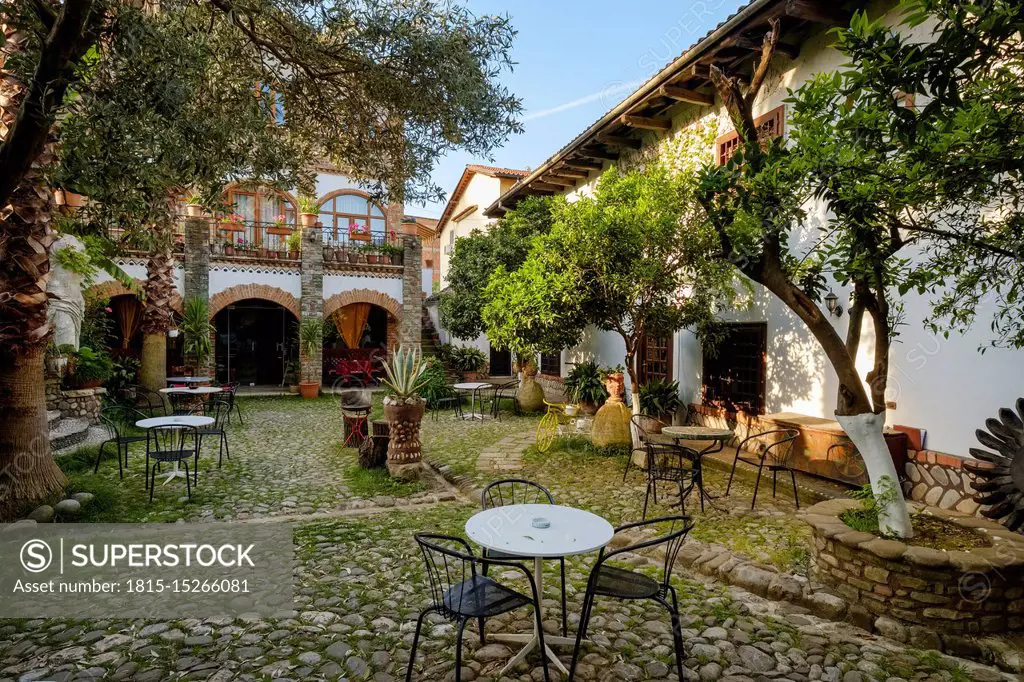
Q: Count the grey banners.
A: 1